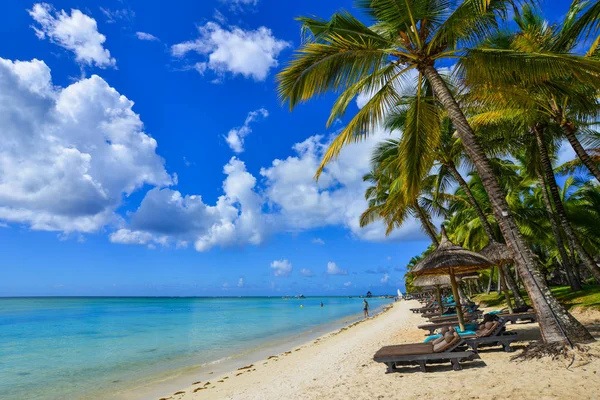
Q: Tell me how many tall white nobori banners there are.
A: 0